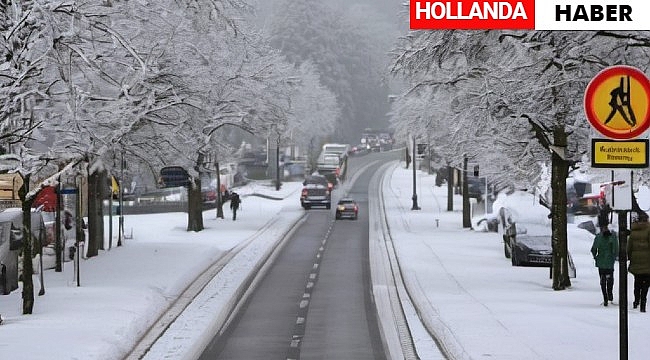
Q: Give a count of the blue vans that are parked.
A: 0